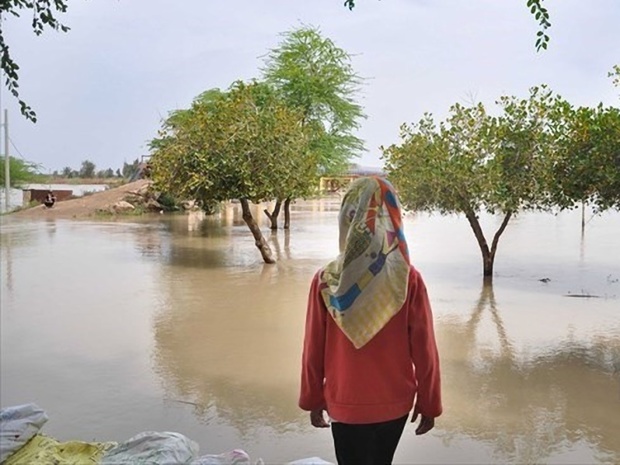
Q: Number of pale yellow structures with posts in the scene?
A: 1